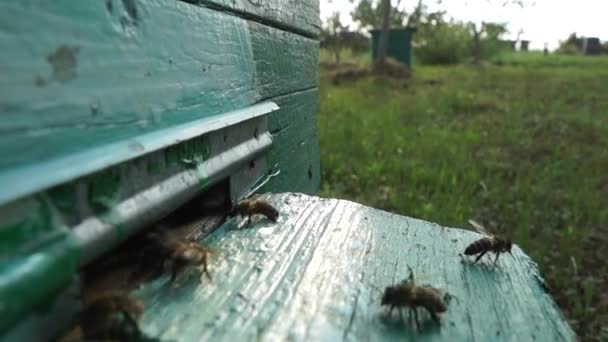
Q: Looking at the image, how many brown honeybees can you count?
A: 5